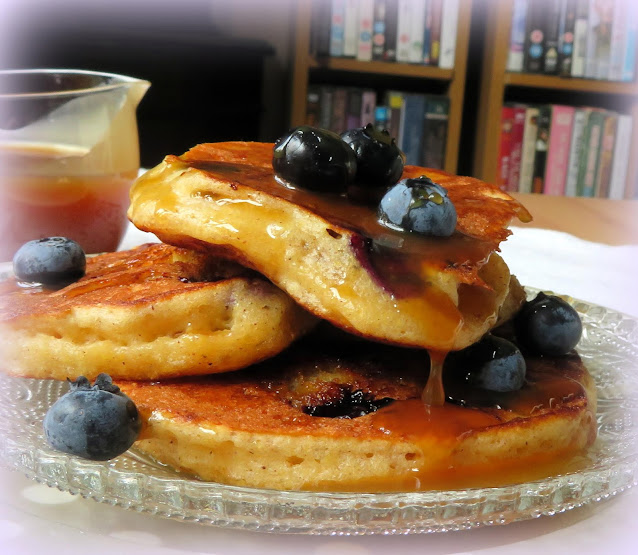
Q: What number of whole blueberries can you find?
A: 7